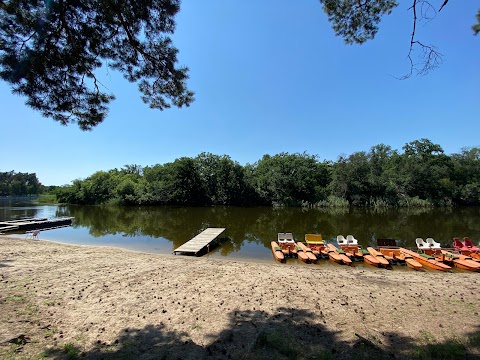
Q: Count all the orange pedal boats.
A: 6